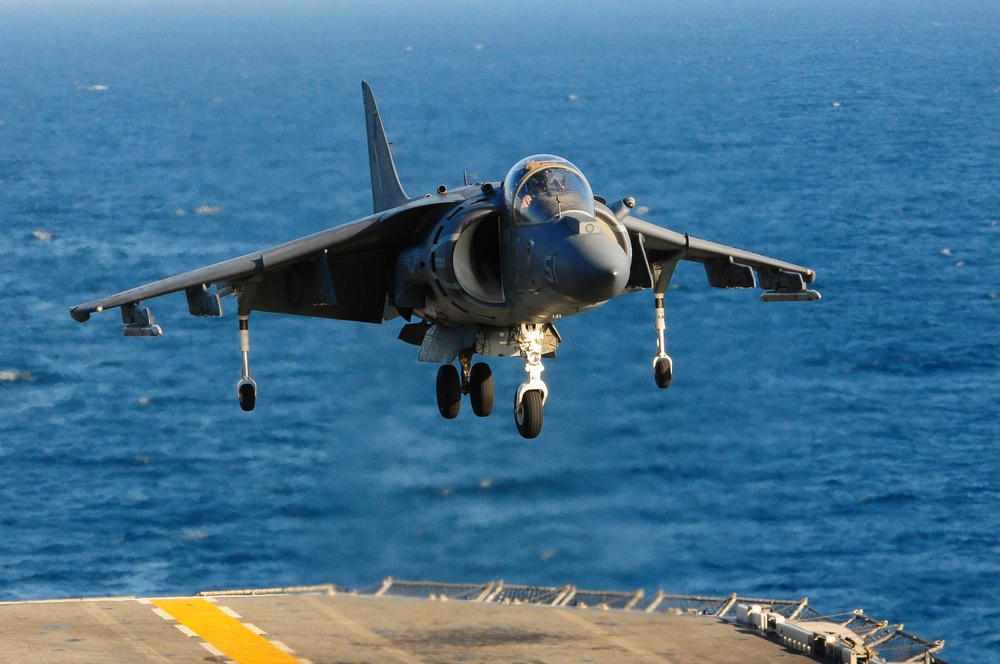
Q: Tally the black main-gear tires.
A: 2